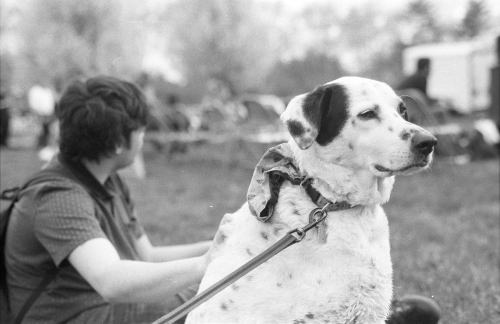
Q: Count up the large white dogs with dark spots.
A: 1